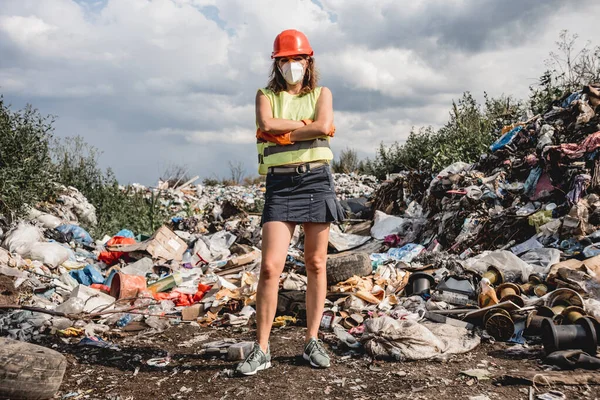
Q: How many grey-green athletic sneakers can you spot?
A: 2